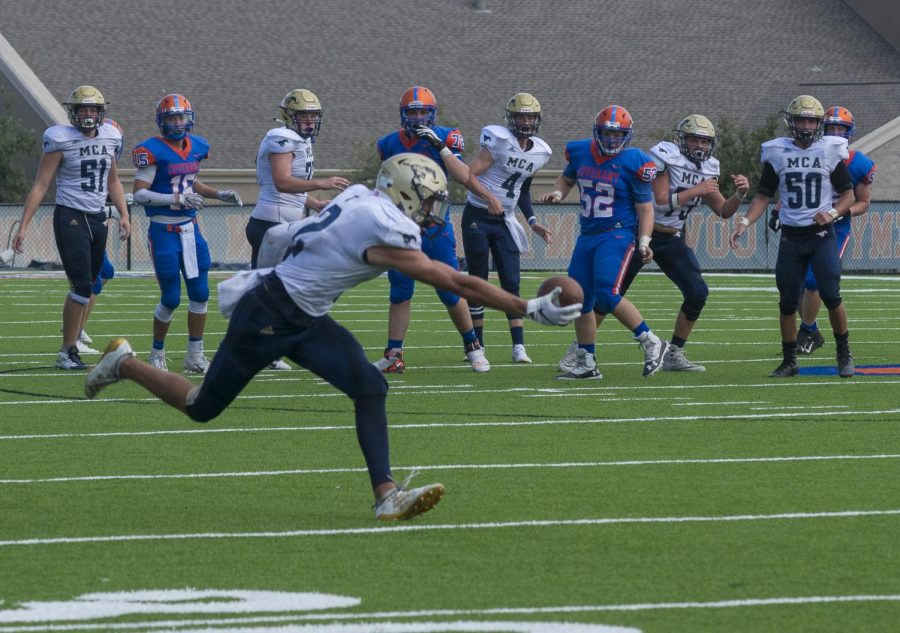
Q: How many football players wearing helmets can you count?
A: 11